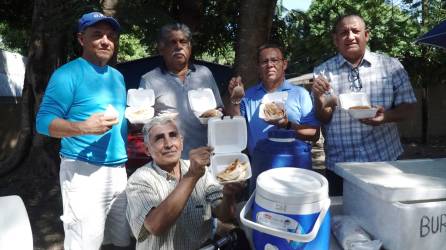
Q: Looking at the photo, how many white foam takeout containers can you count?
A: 5